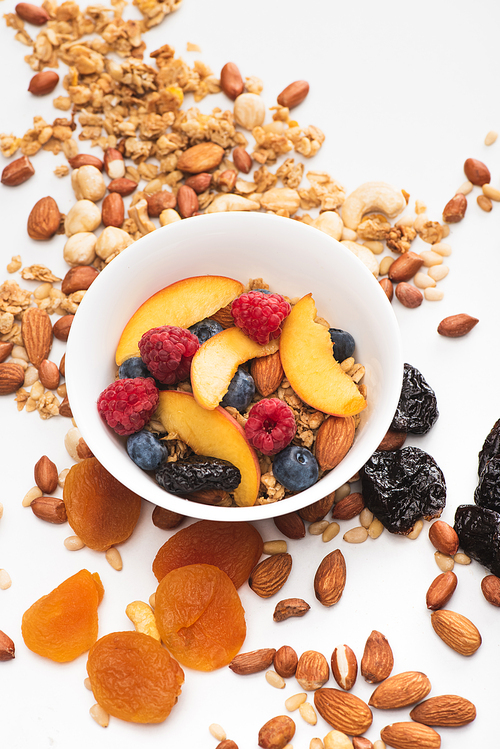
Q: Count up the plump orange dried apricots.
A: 5